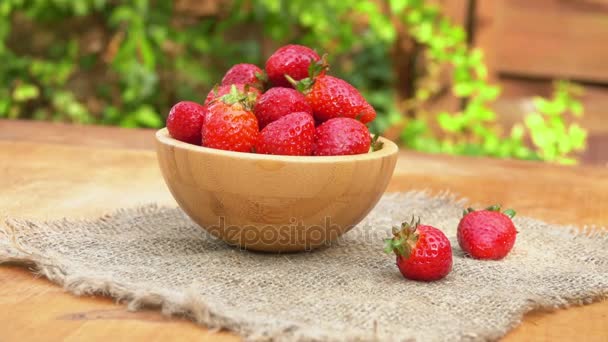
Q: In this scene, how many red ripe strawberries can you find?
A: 11